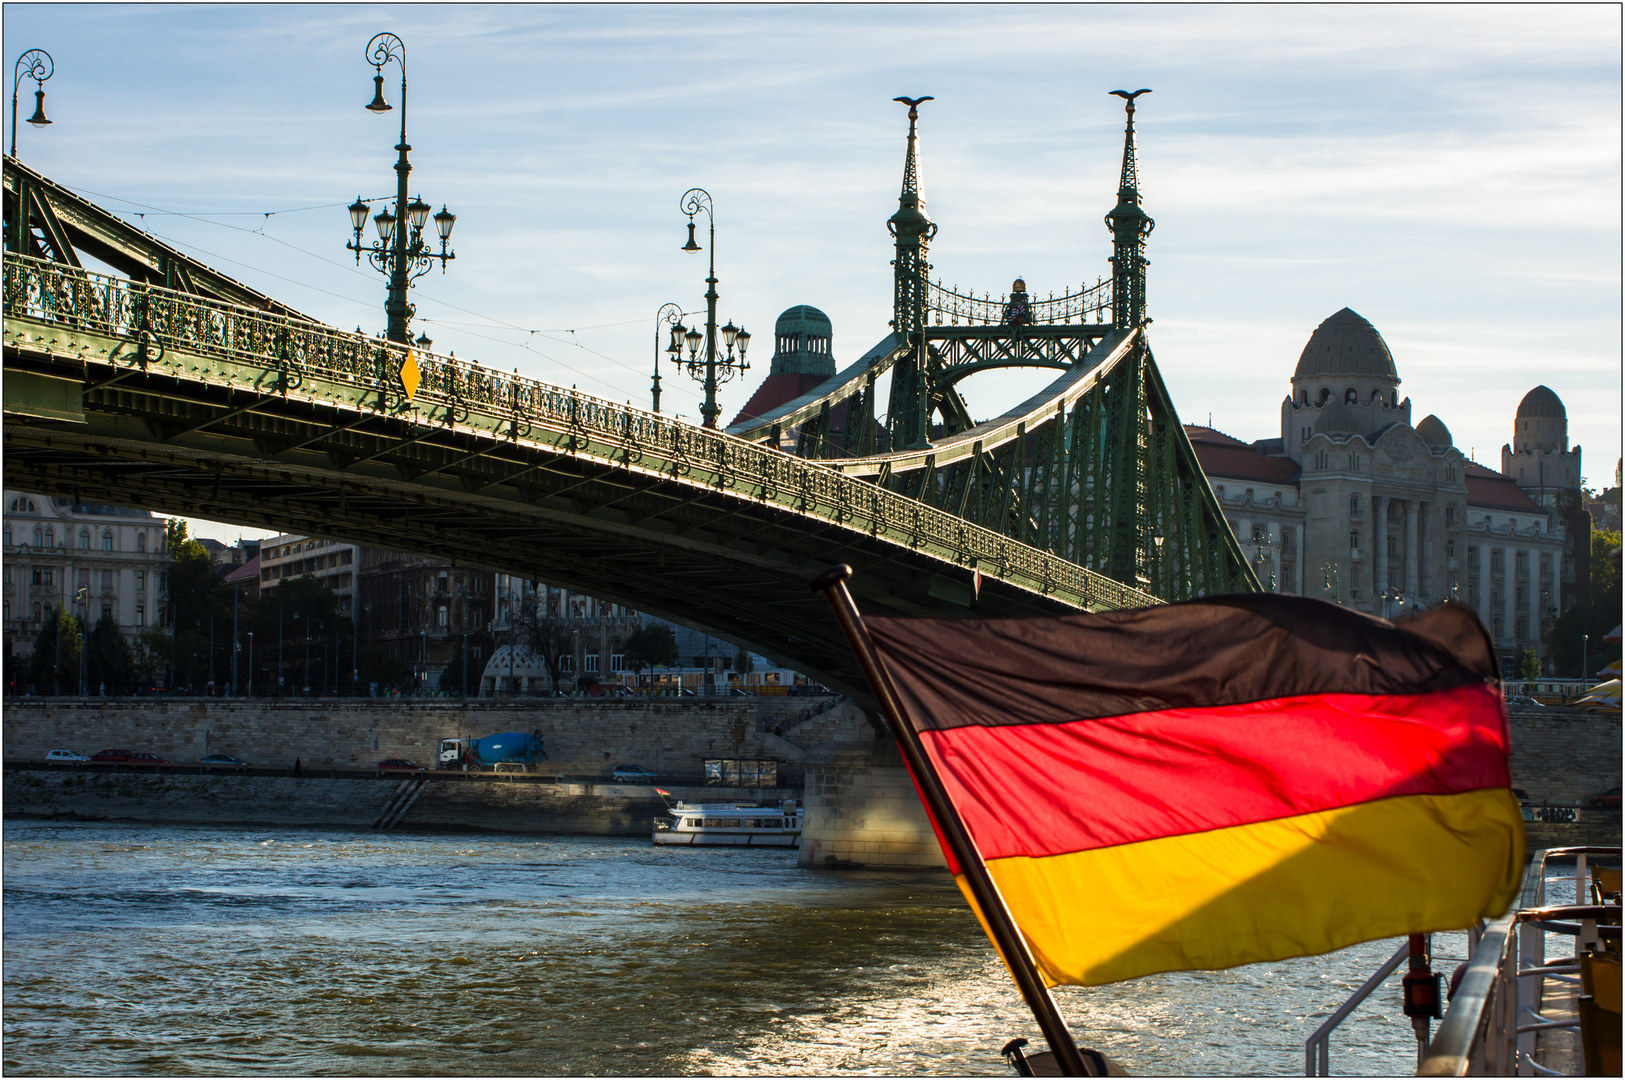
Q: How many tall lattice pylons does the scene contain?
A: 2